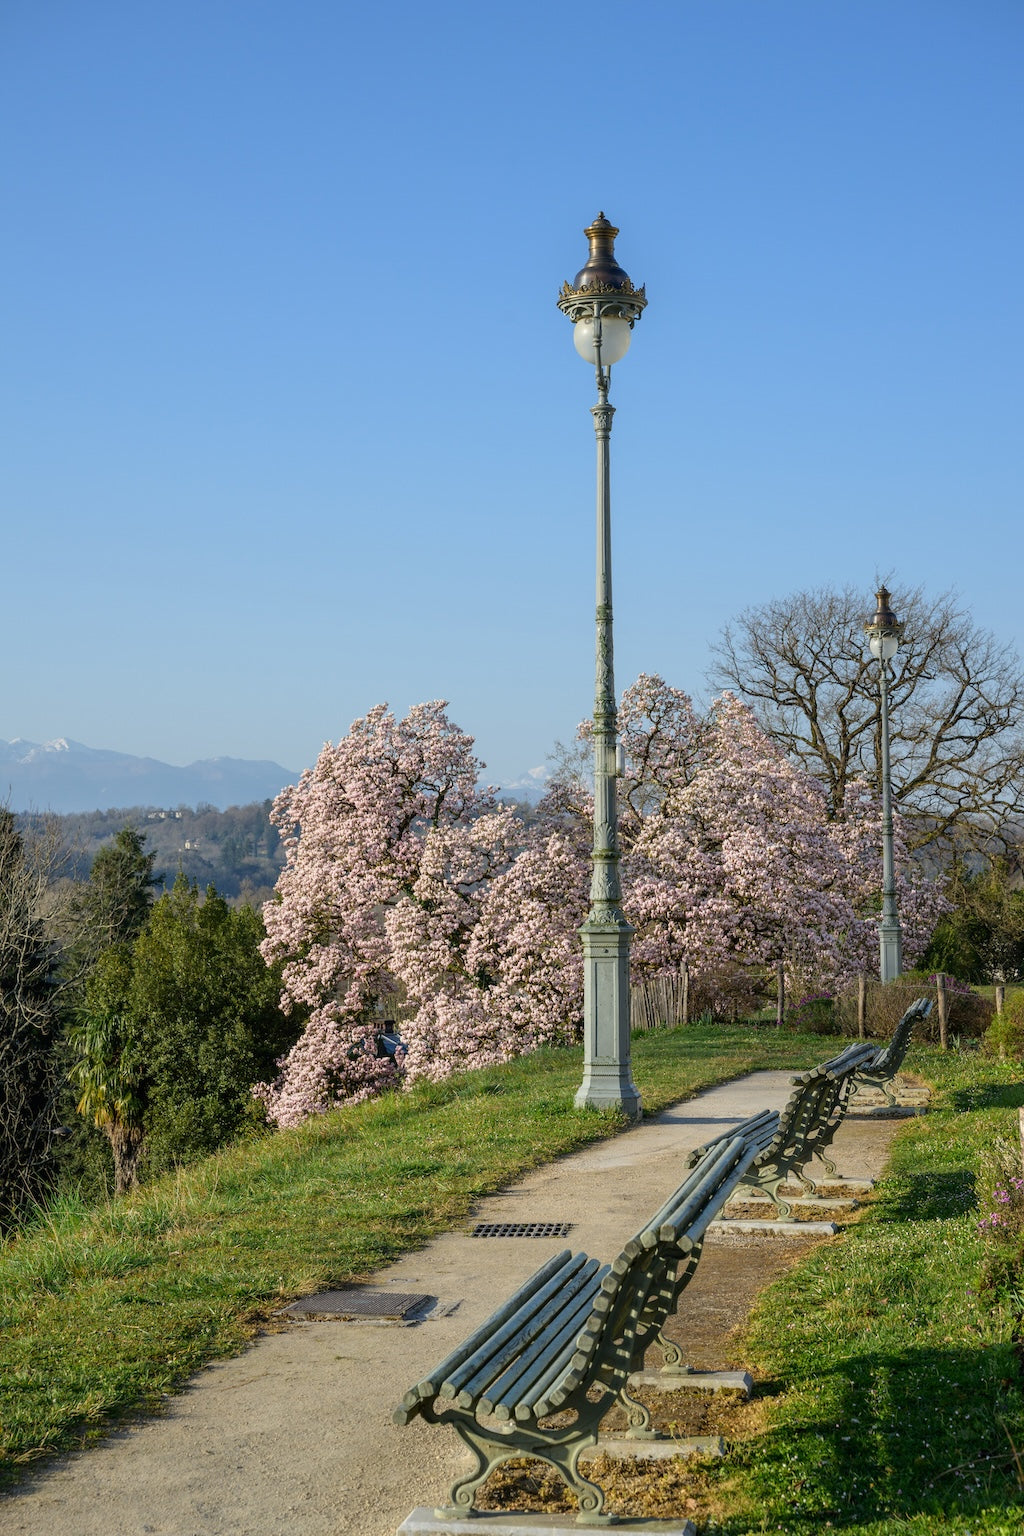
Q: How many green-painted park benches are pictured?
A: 3